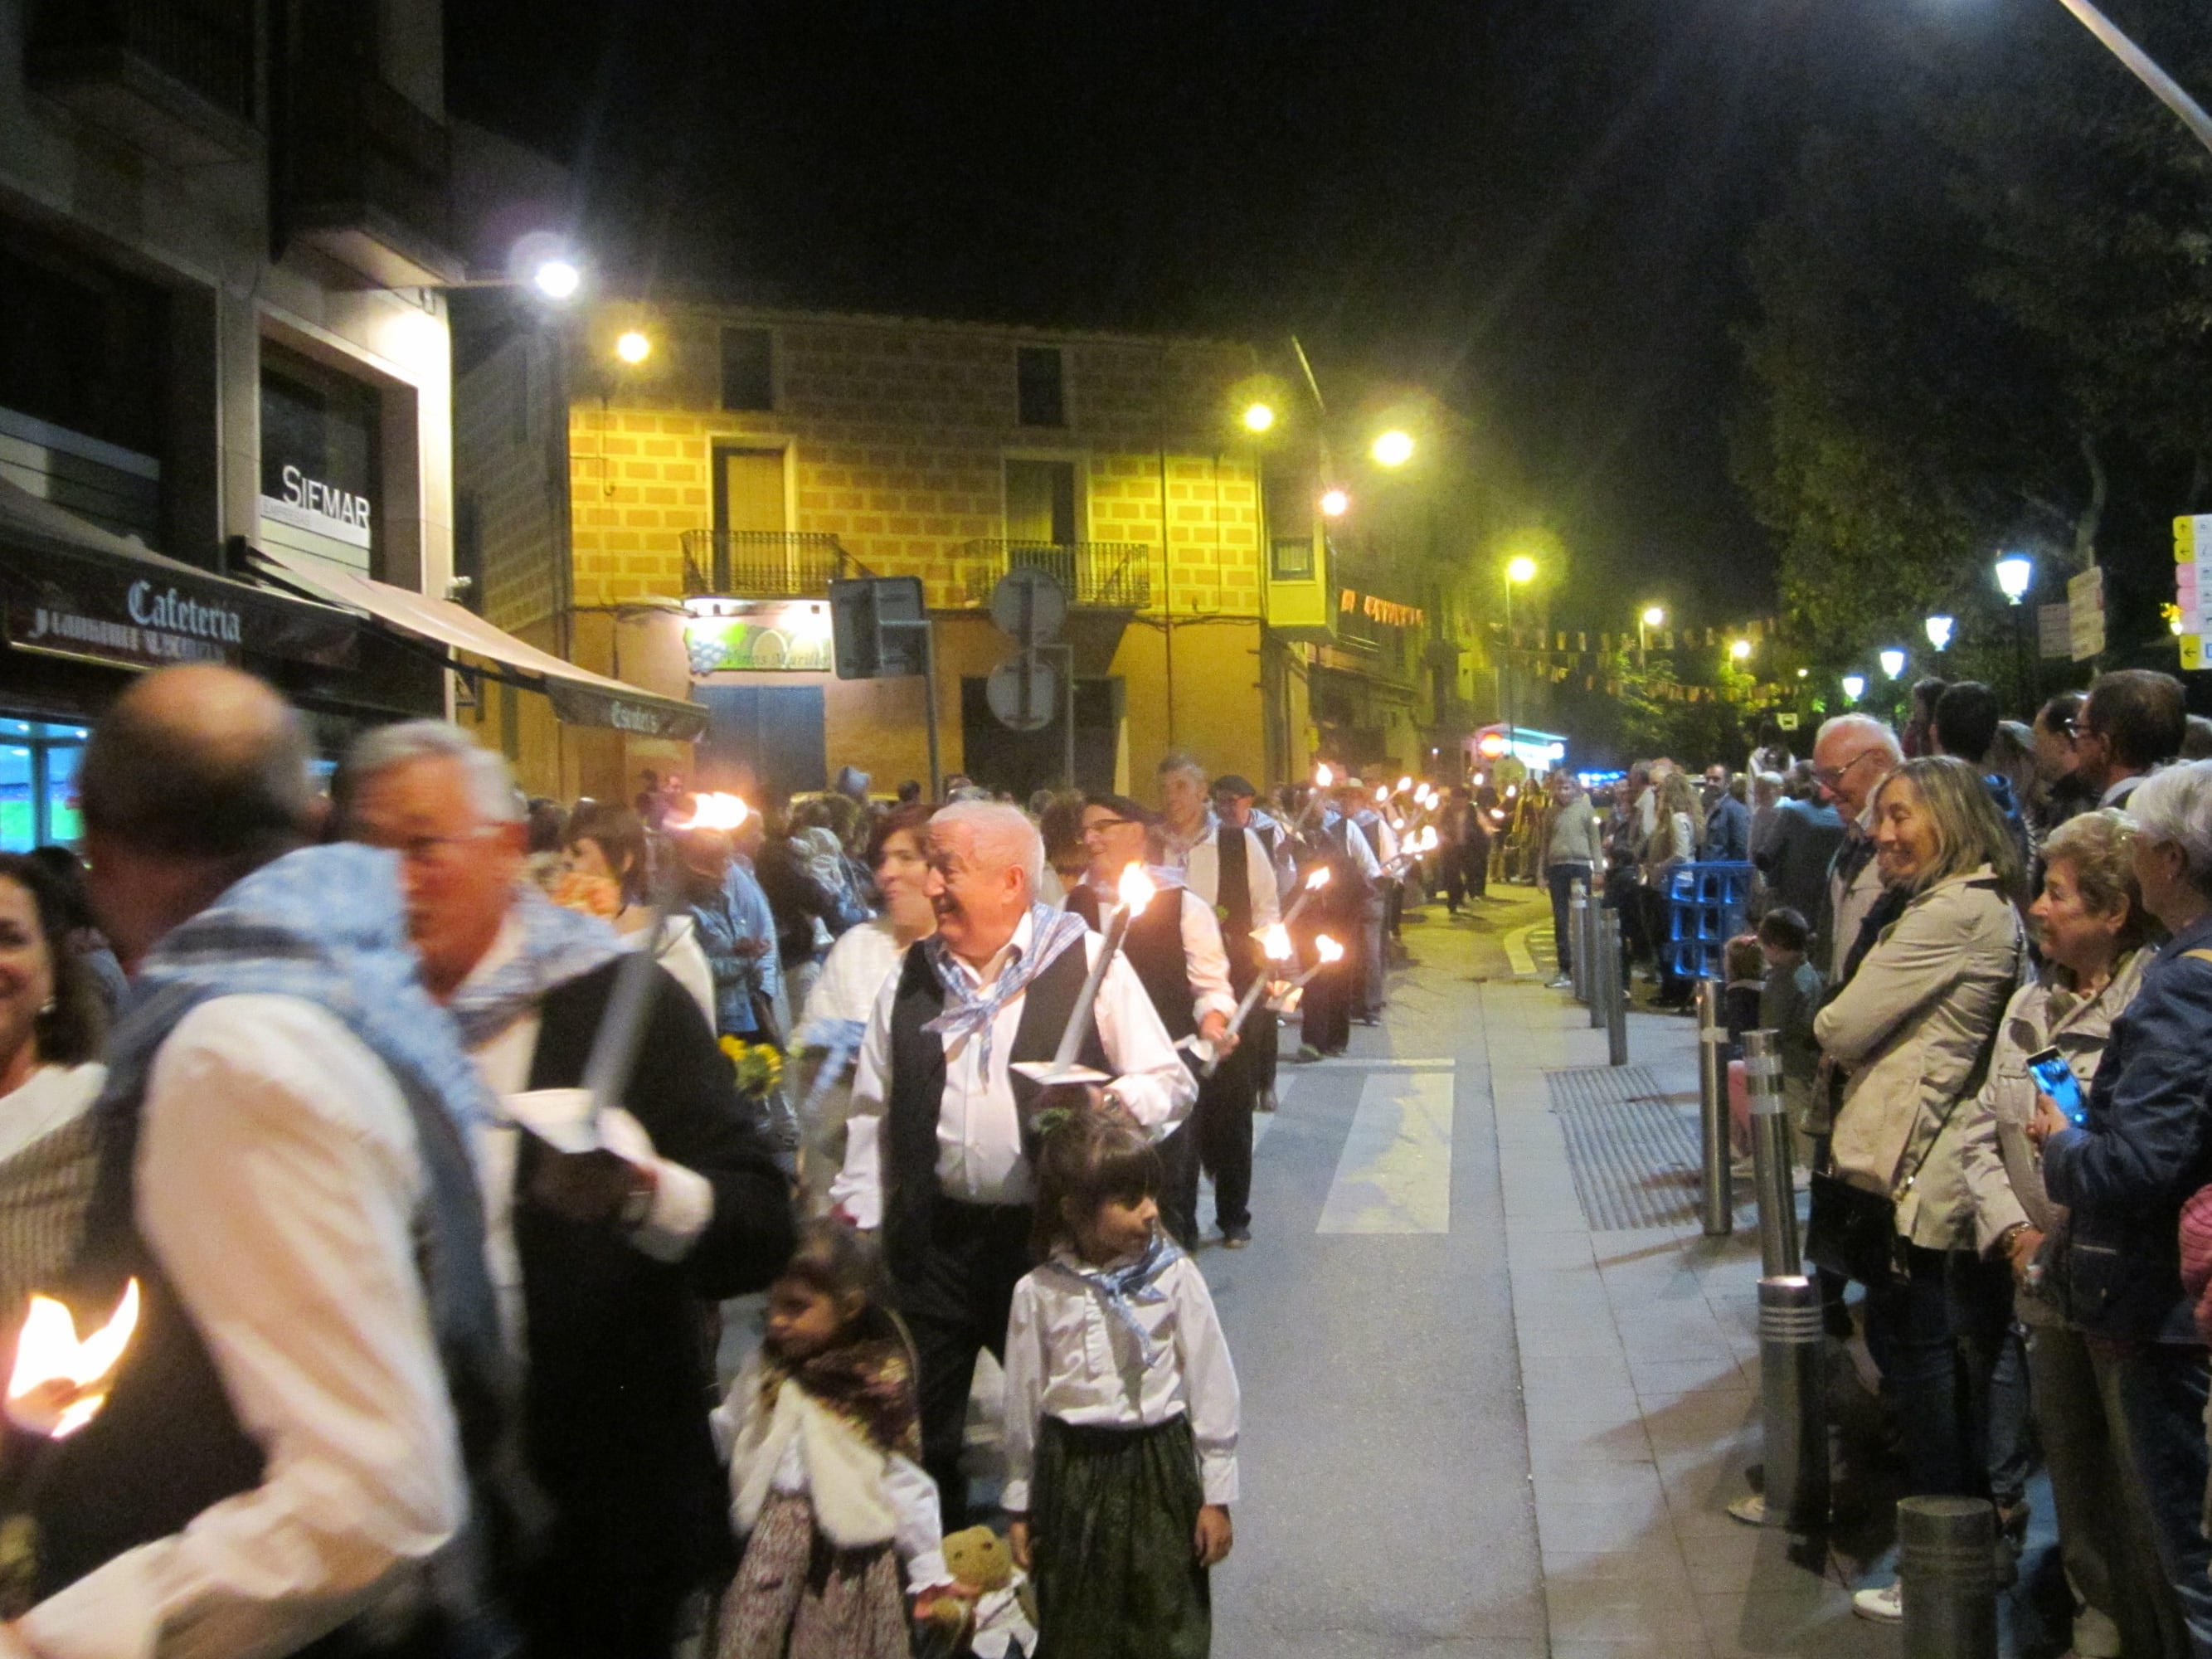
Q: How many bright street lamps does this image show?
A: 12